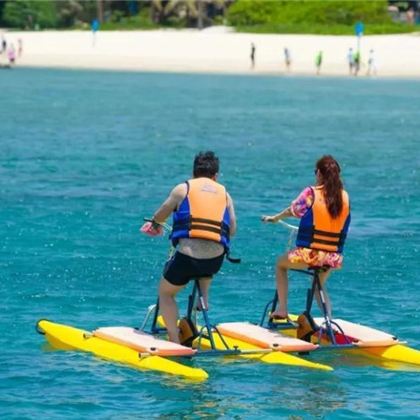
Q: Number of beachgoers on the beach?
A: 9